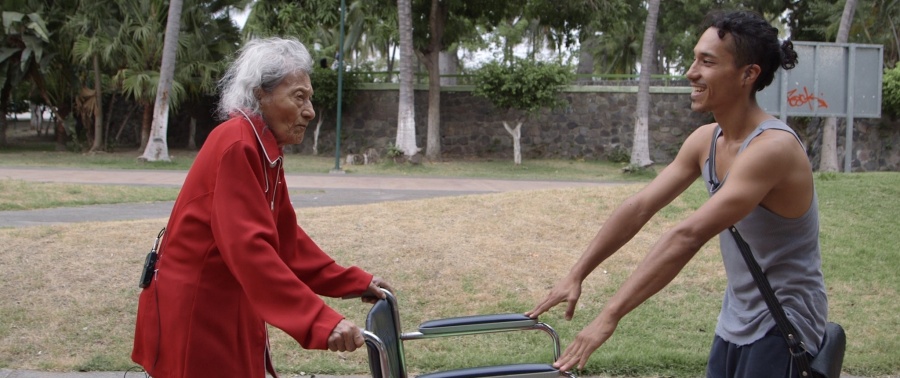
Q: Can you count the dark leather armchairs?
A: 0